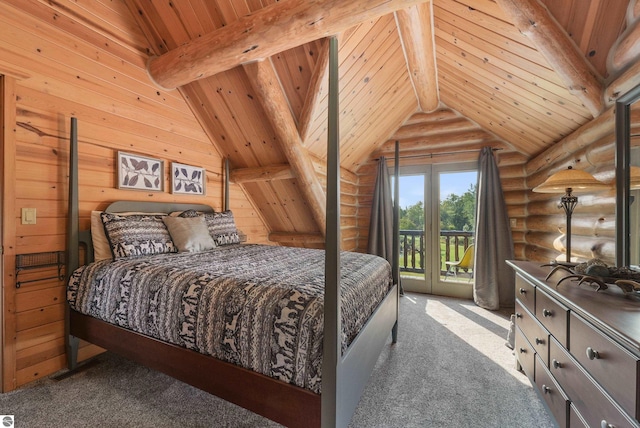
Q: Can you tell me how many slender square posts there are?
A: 4